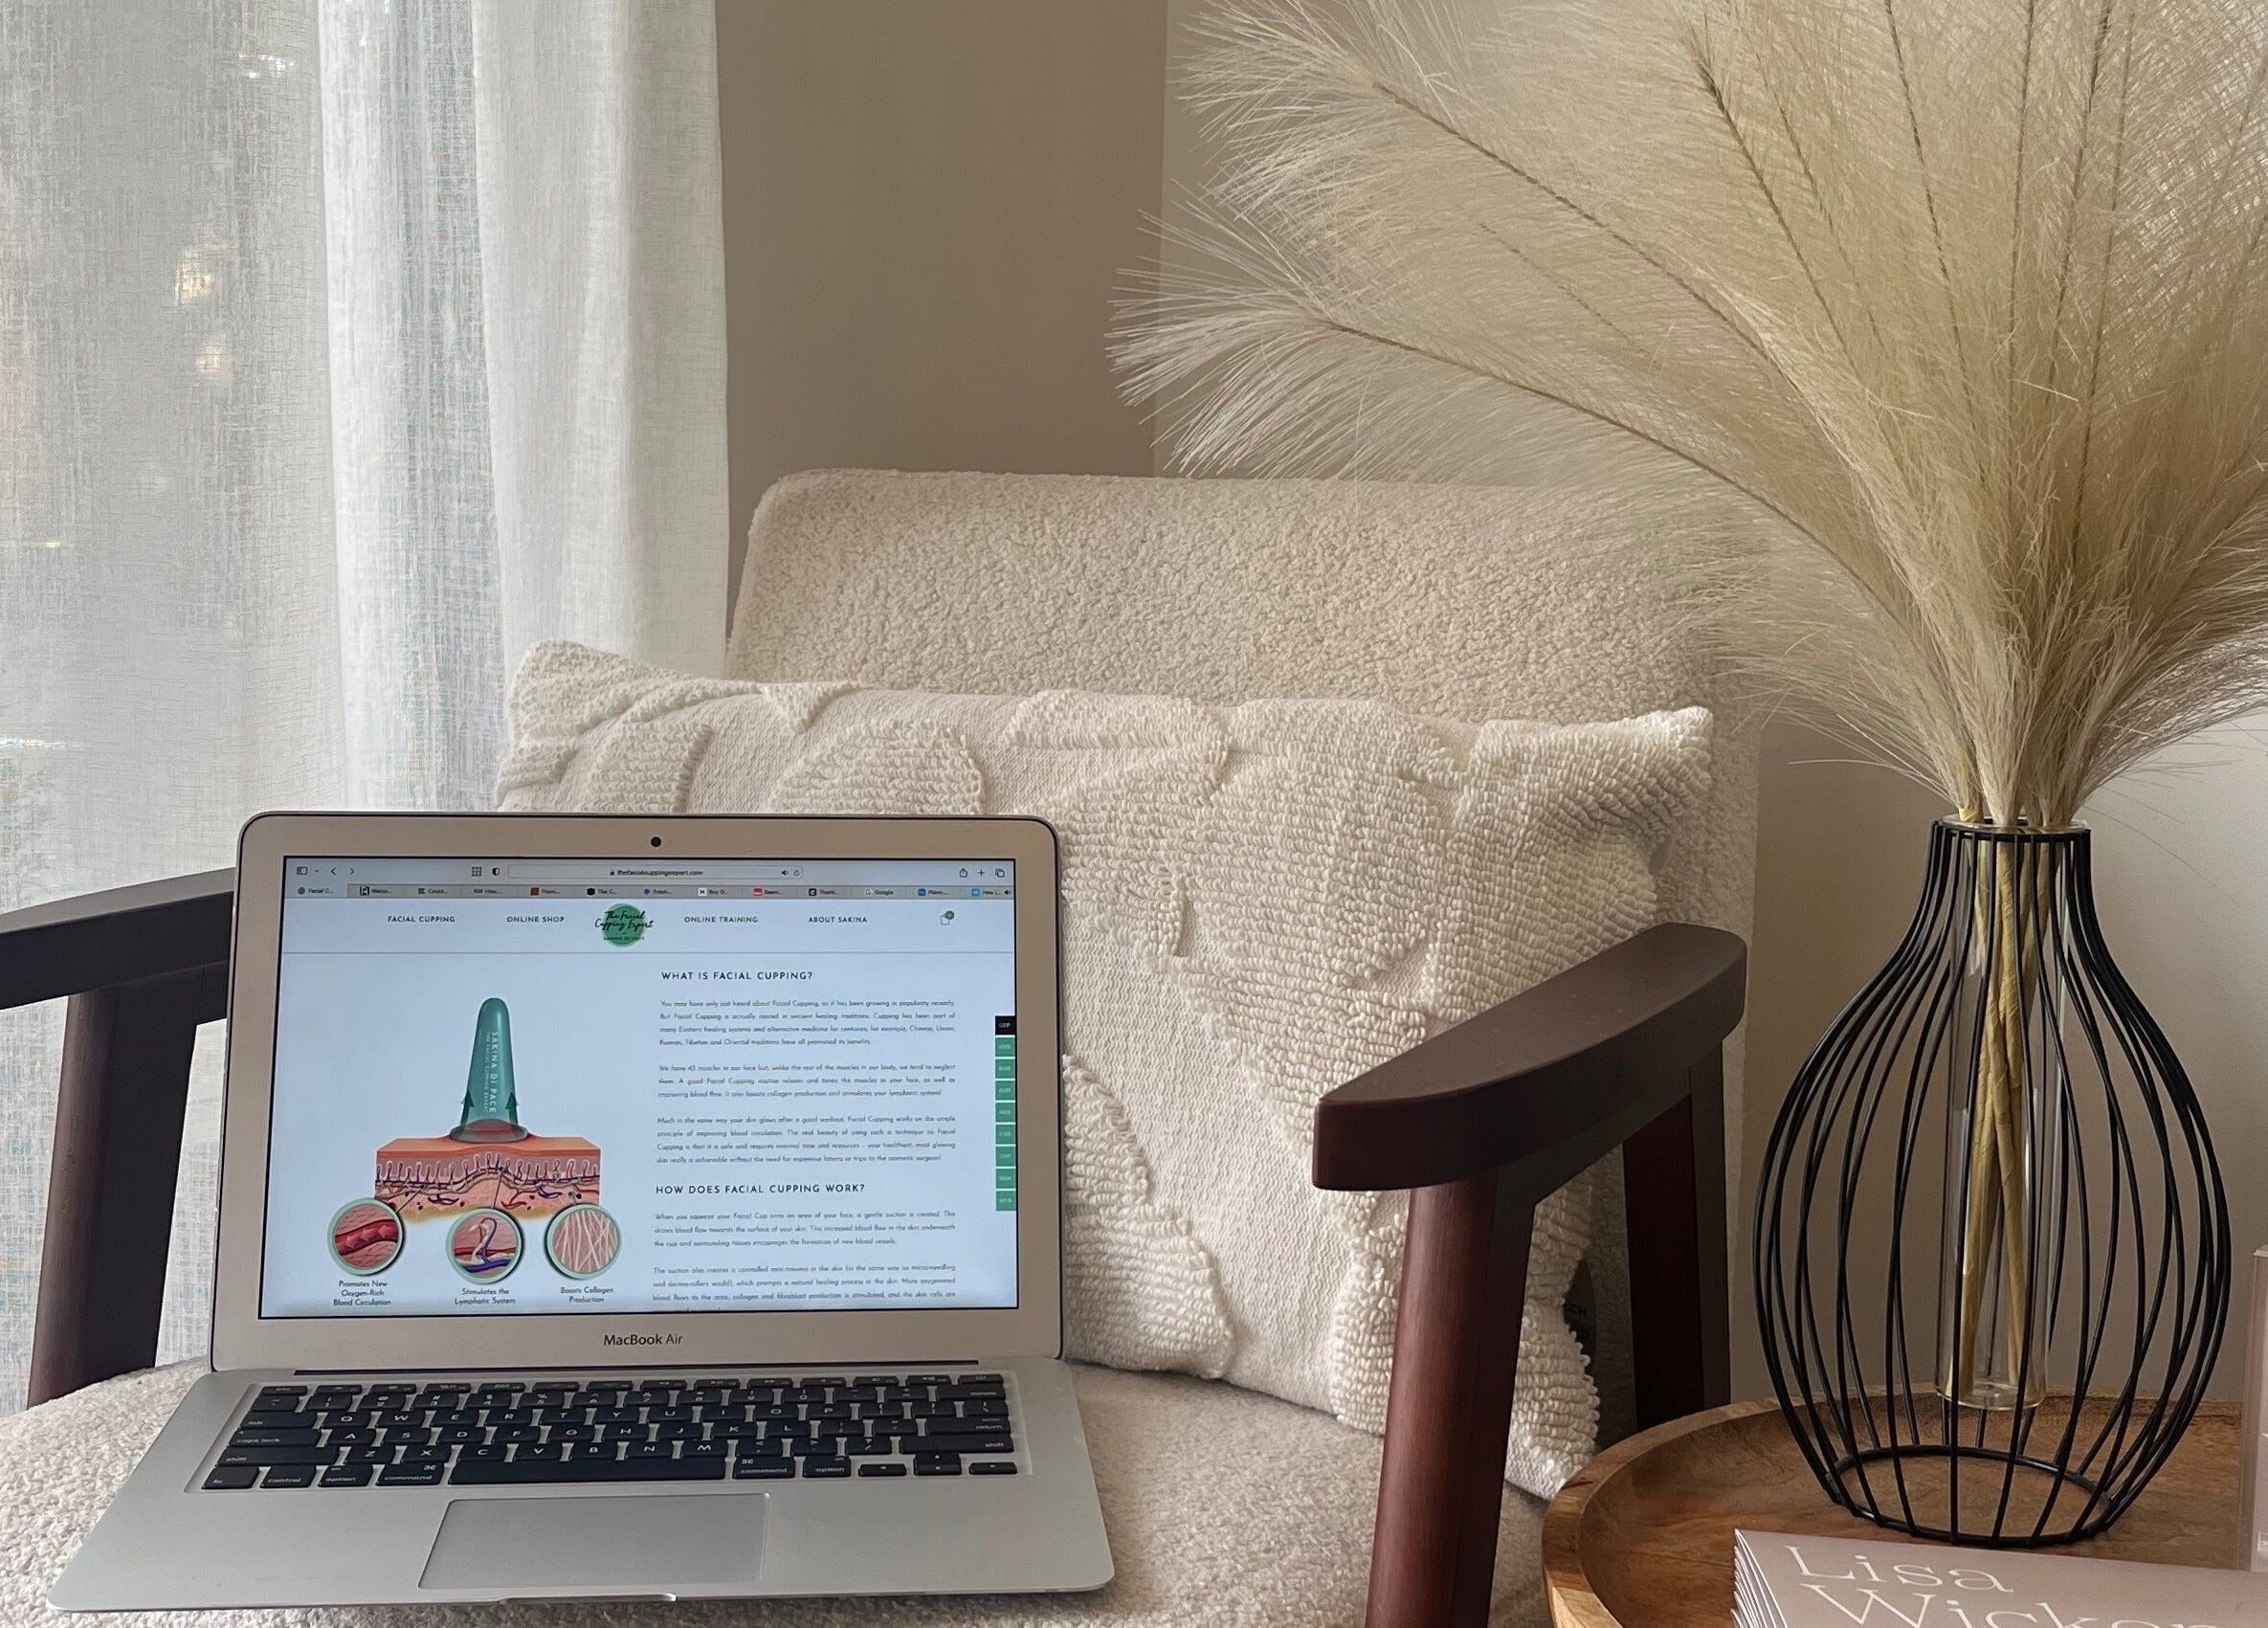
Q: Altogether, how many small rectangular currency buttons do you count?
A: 9